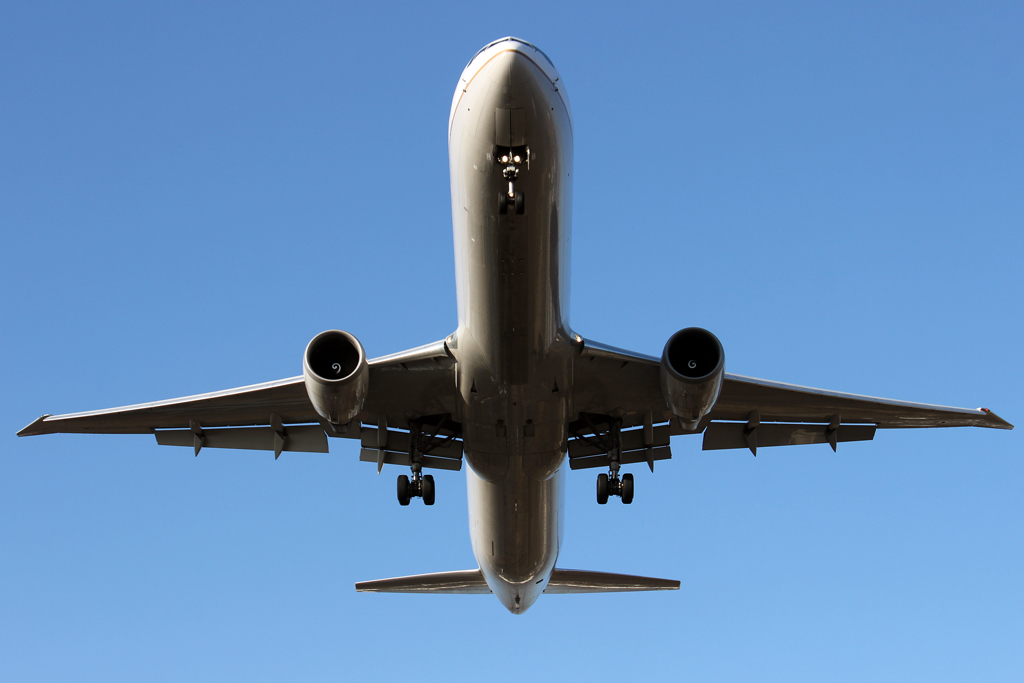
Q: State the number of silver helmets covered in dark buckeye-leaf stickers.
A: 0